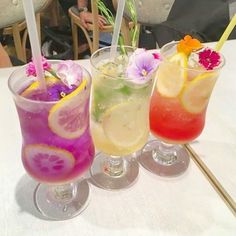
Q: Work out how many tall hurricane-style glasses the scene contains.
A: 3